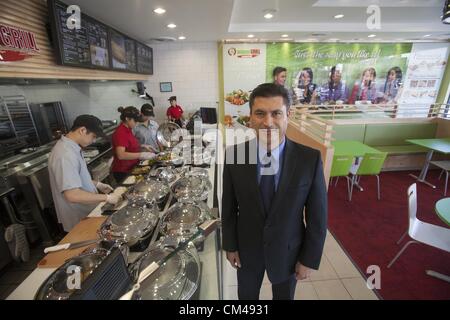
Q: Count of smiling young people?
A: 5